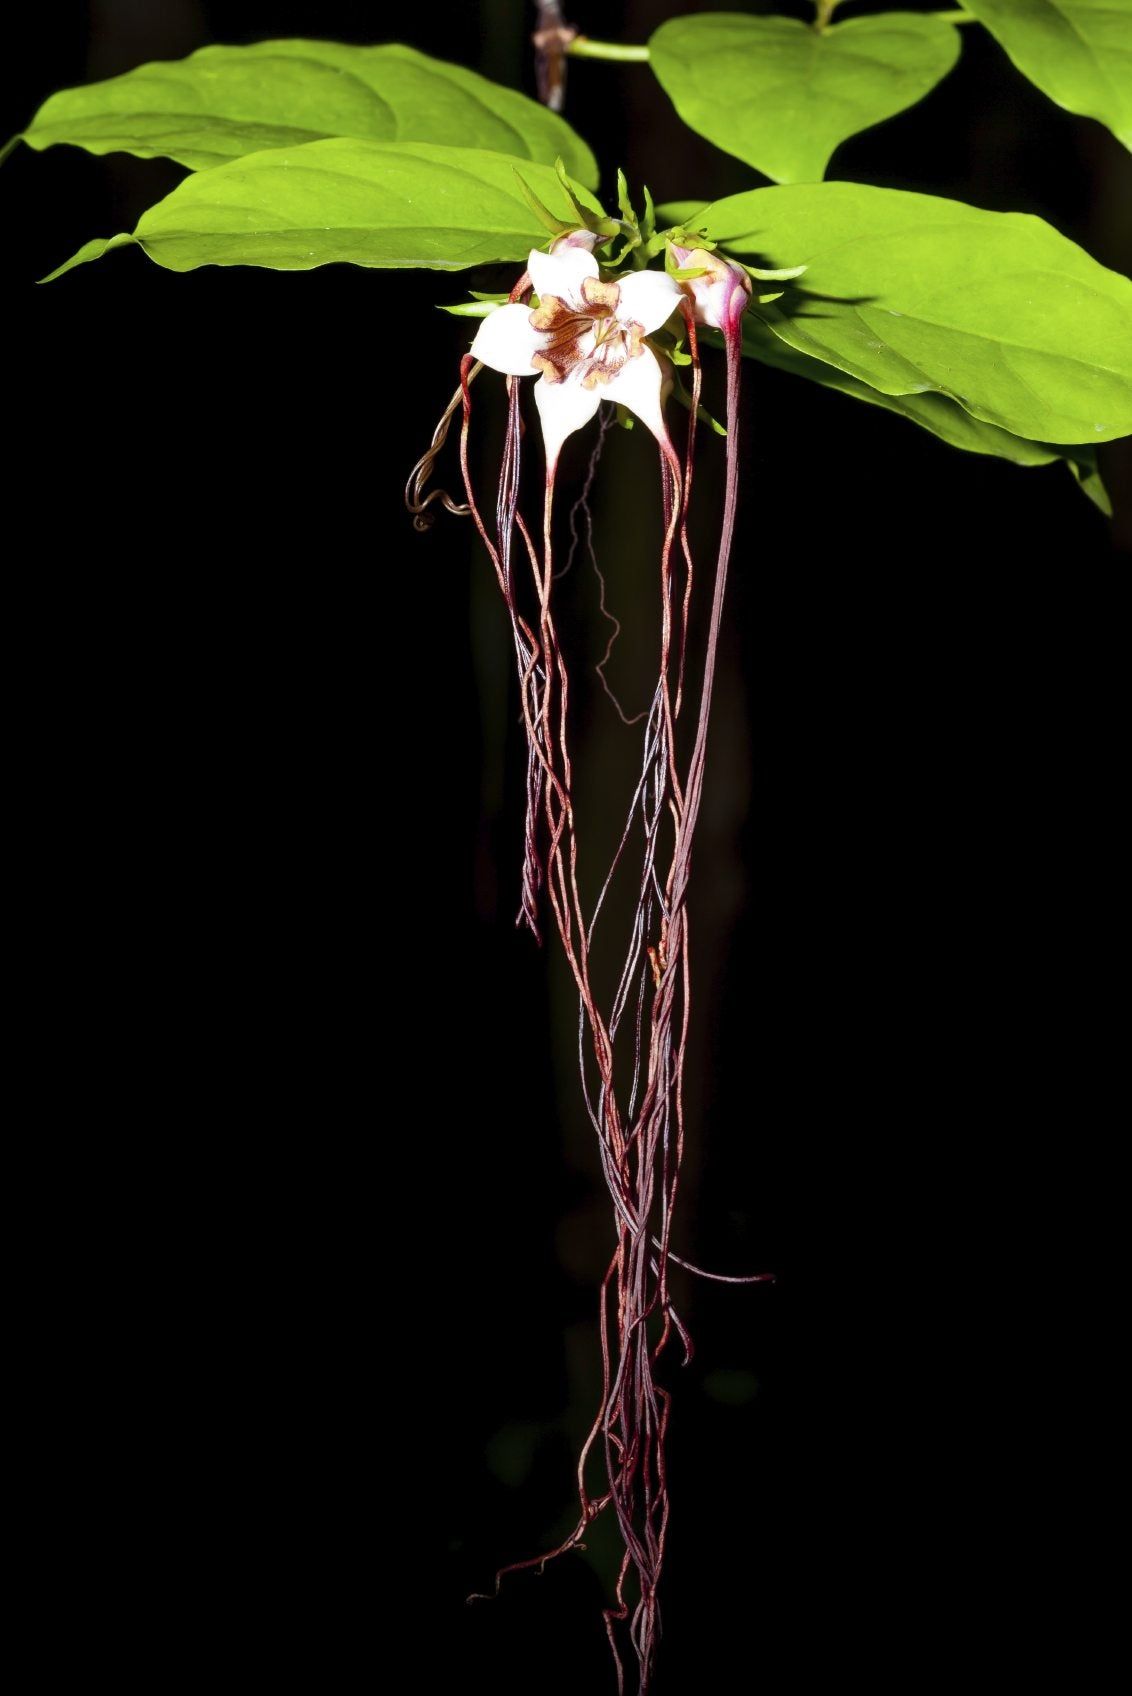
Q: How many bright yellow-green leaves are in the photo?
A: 6